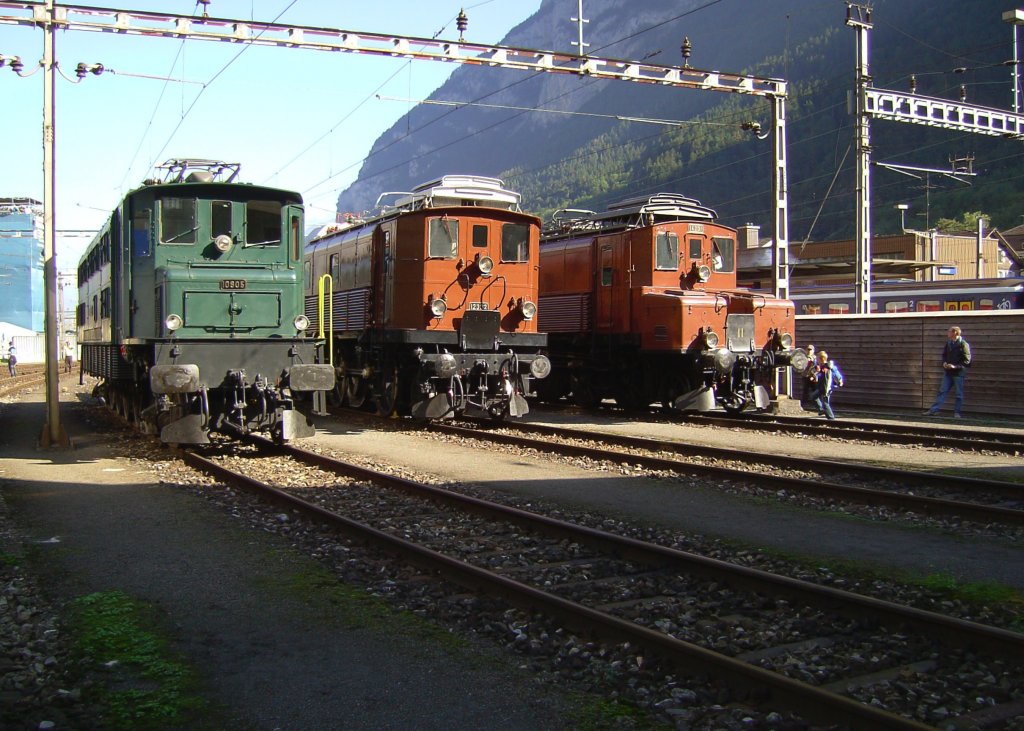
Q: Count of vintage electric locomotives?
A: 3